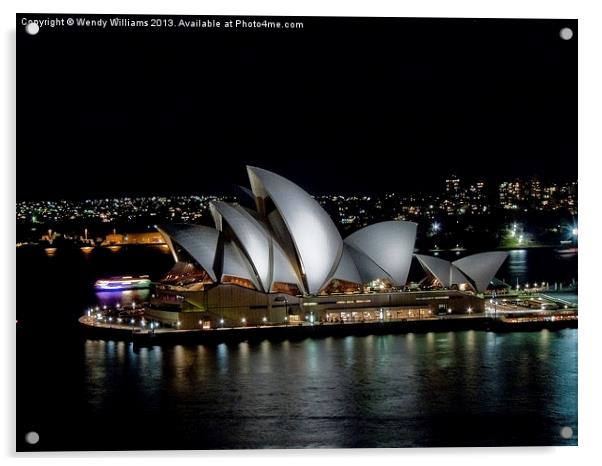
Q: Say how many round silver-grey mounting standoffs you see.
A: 4